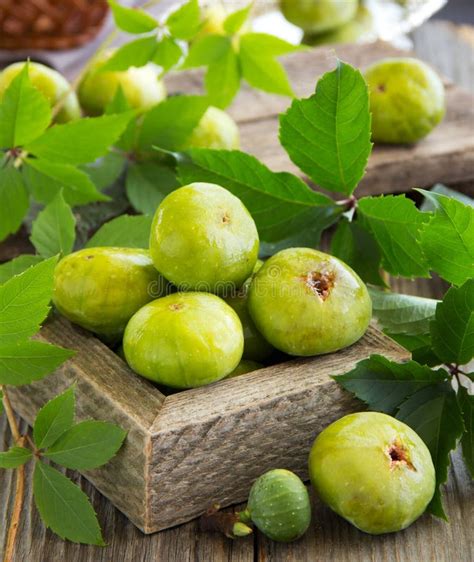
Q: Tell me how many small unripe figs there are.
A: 1